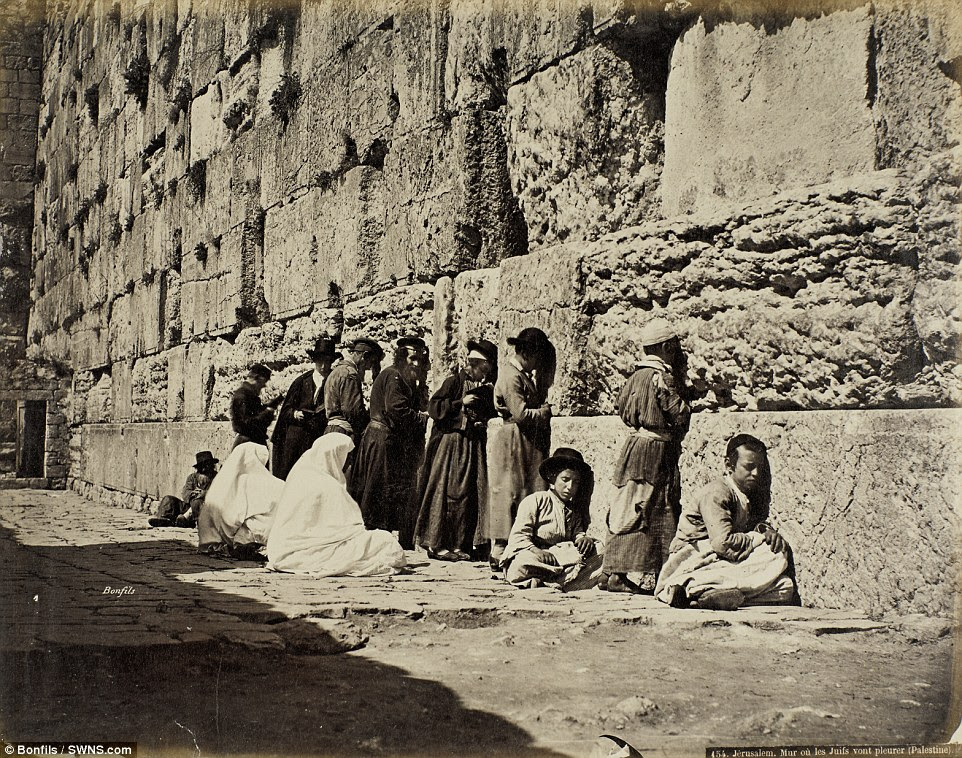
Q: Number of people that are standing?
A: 7